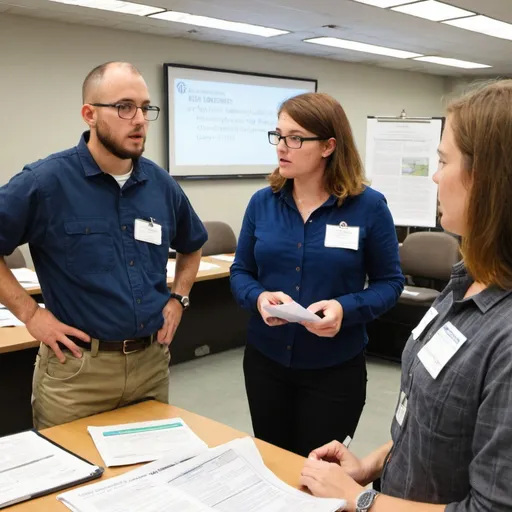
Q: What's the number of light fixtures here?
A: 7